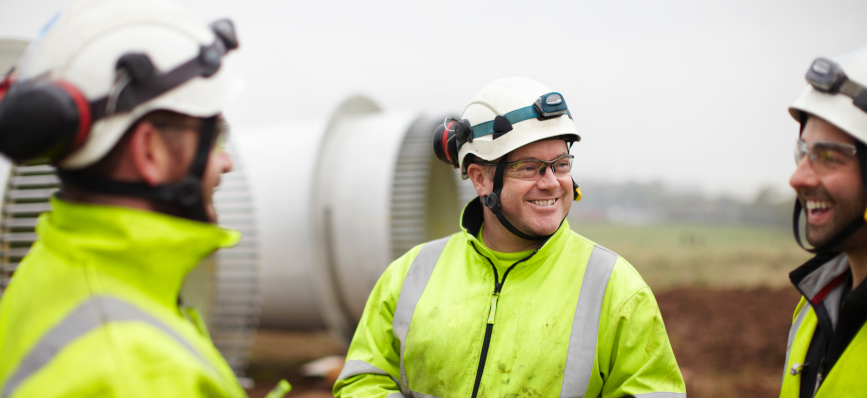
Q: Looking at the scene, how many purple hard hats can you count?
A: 0